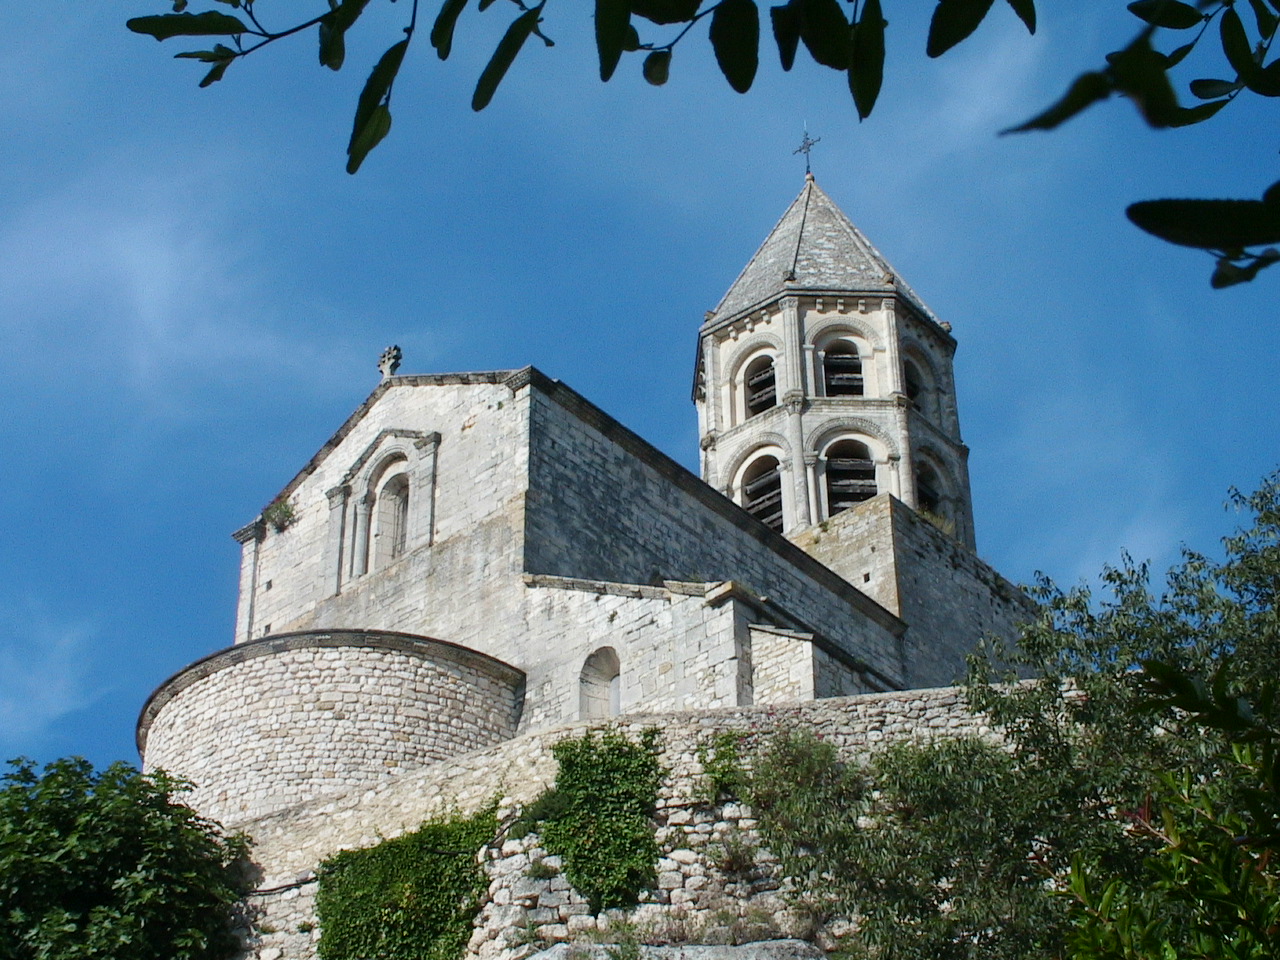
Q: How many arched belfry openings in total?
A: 6